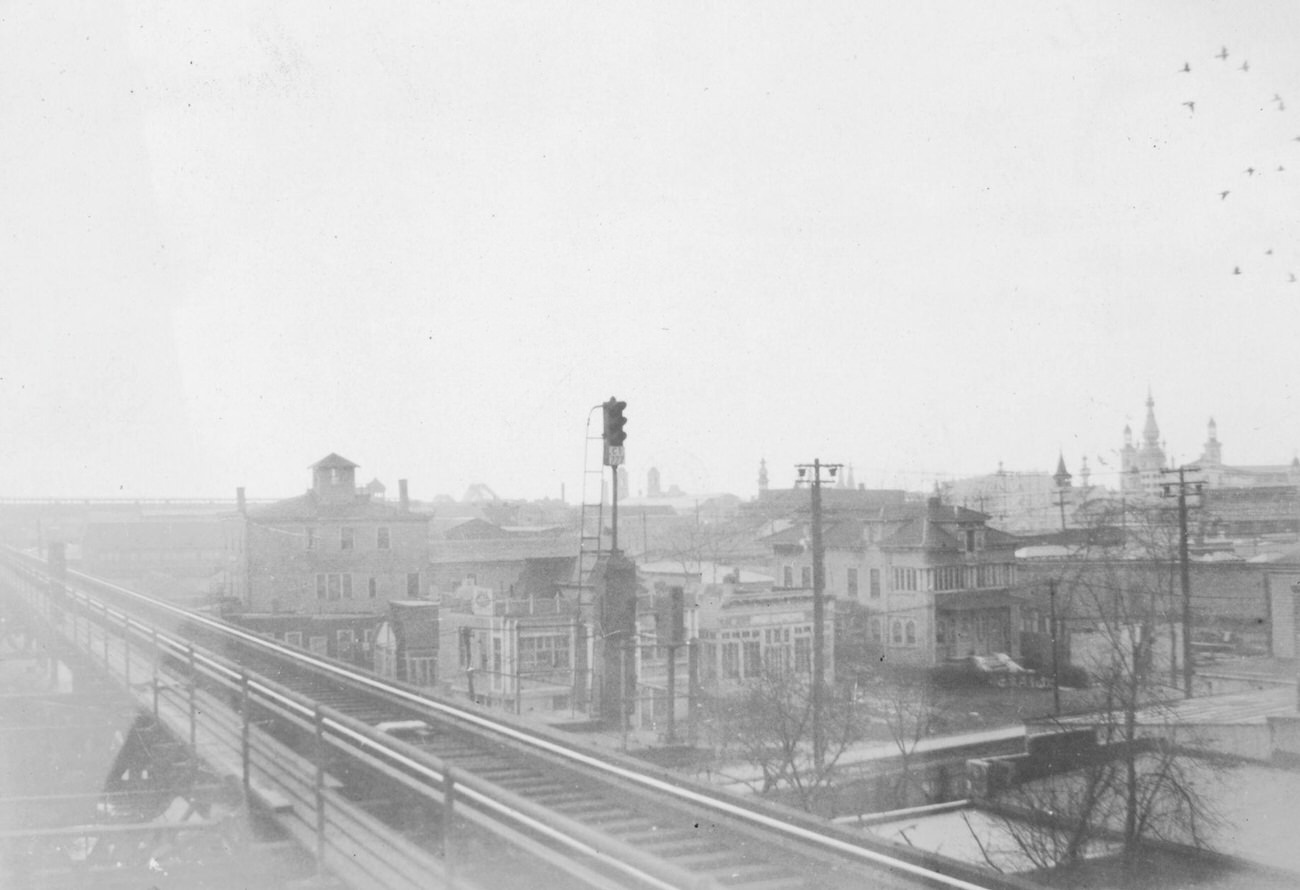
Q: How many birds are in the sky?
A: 13